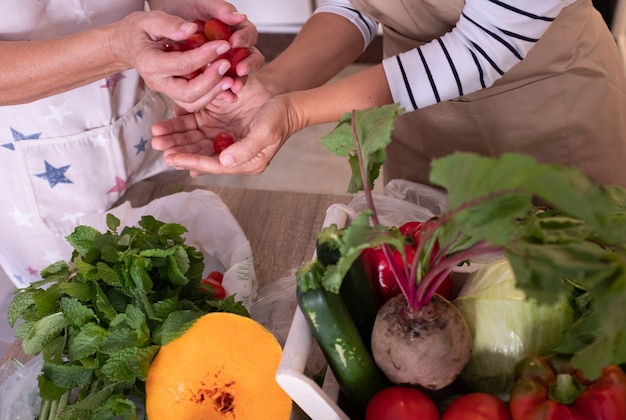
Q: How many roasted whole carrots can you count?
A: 0